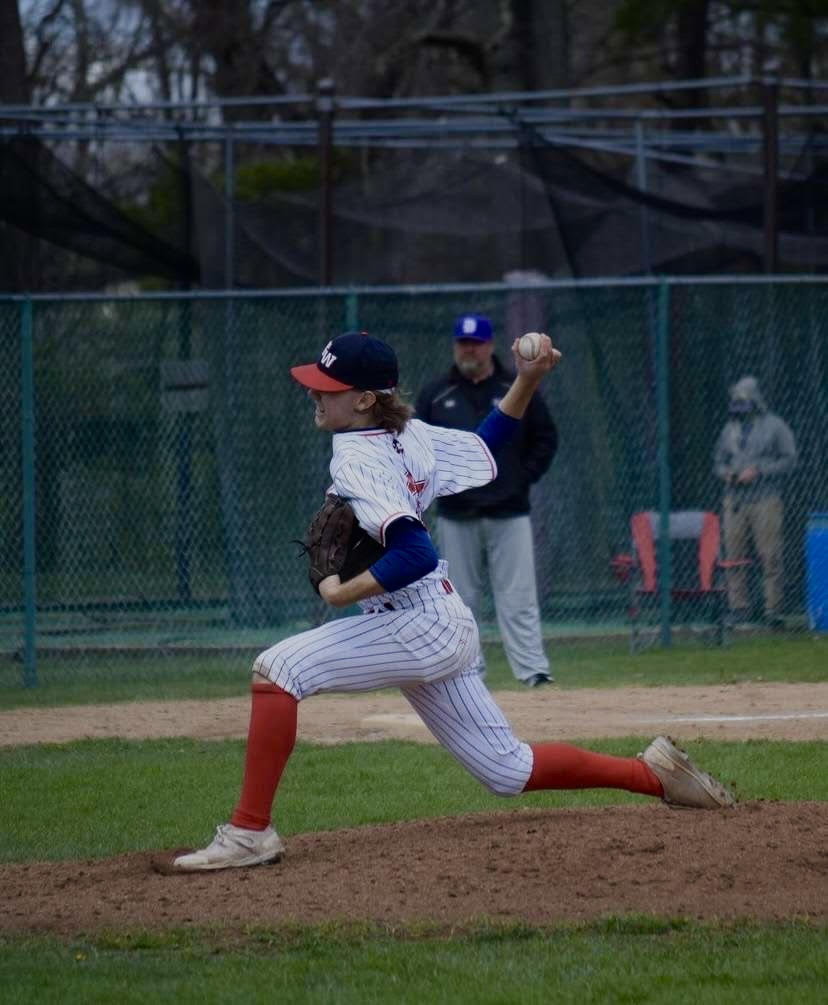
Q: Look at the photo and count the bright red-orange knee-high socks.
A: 2